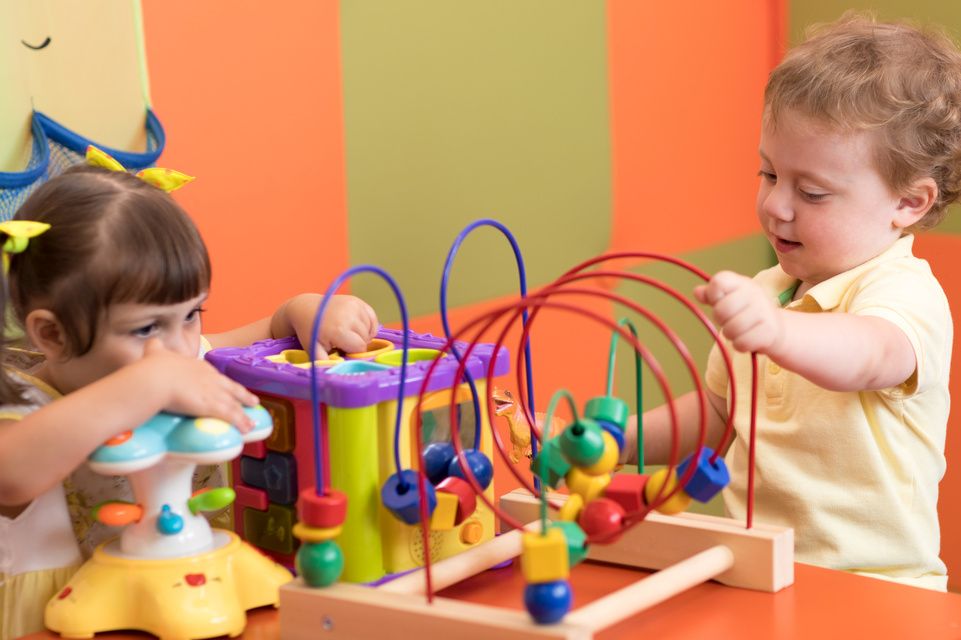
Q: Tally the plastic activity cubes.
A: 1